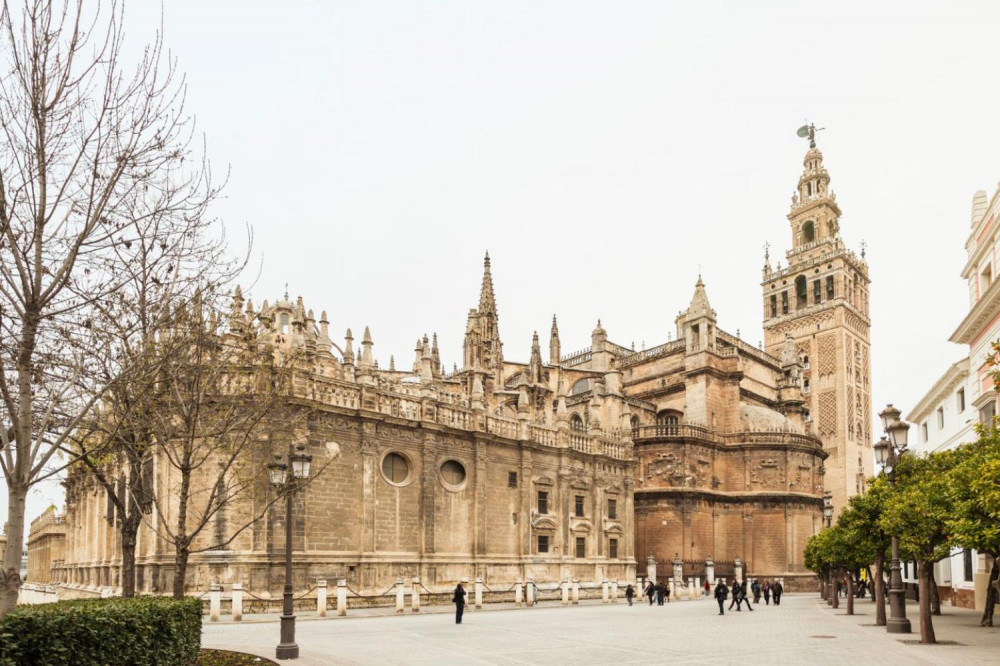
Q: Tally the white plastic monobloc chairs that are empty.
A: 0